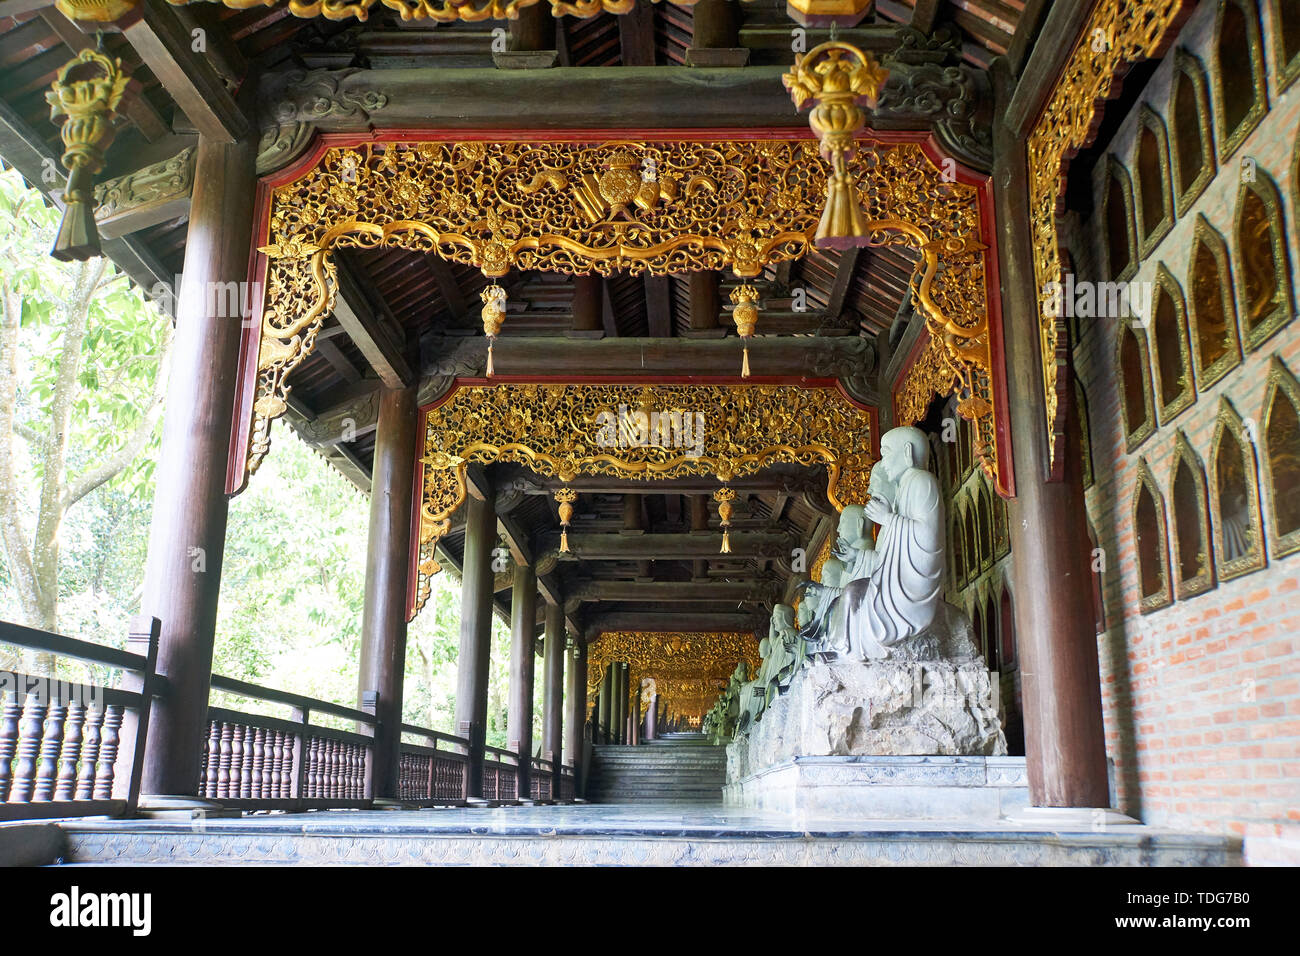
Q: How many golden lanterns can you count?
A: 6